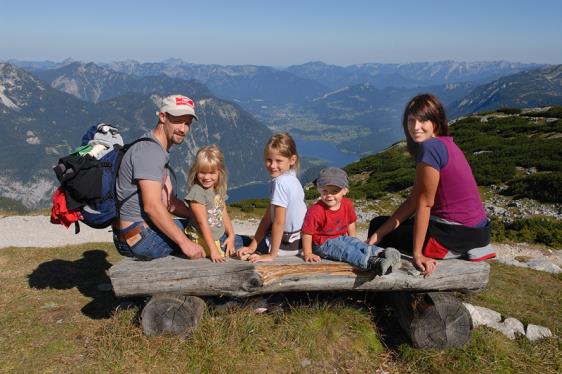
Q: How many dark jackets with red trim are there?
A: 1